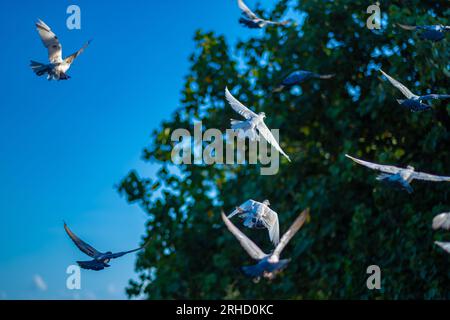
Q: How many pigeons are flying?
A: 11